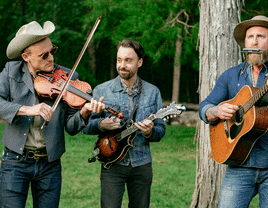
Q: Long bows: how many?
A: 1